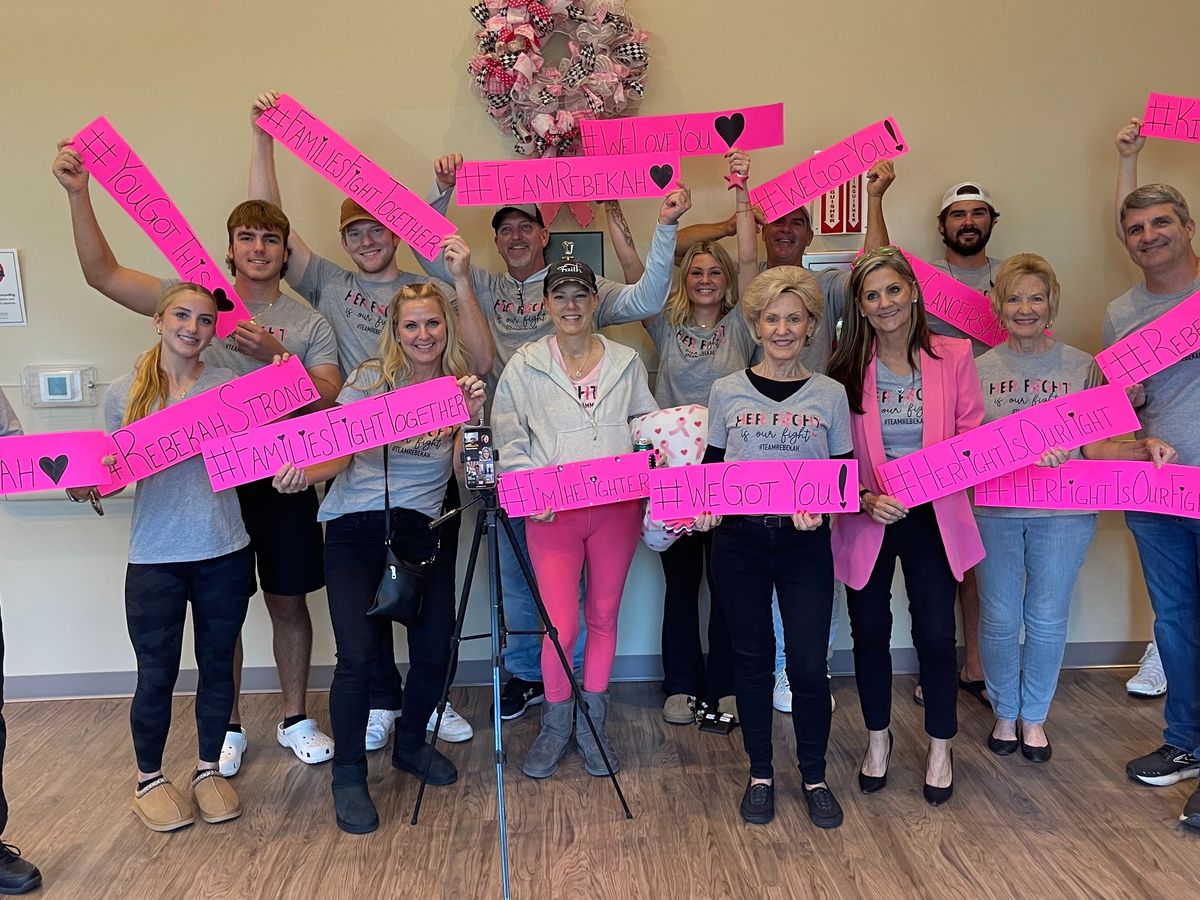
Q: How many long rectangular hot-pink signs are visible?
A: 15